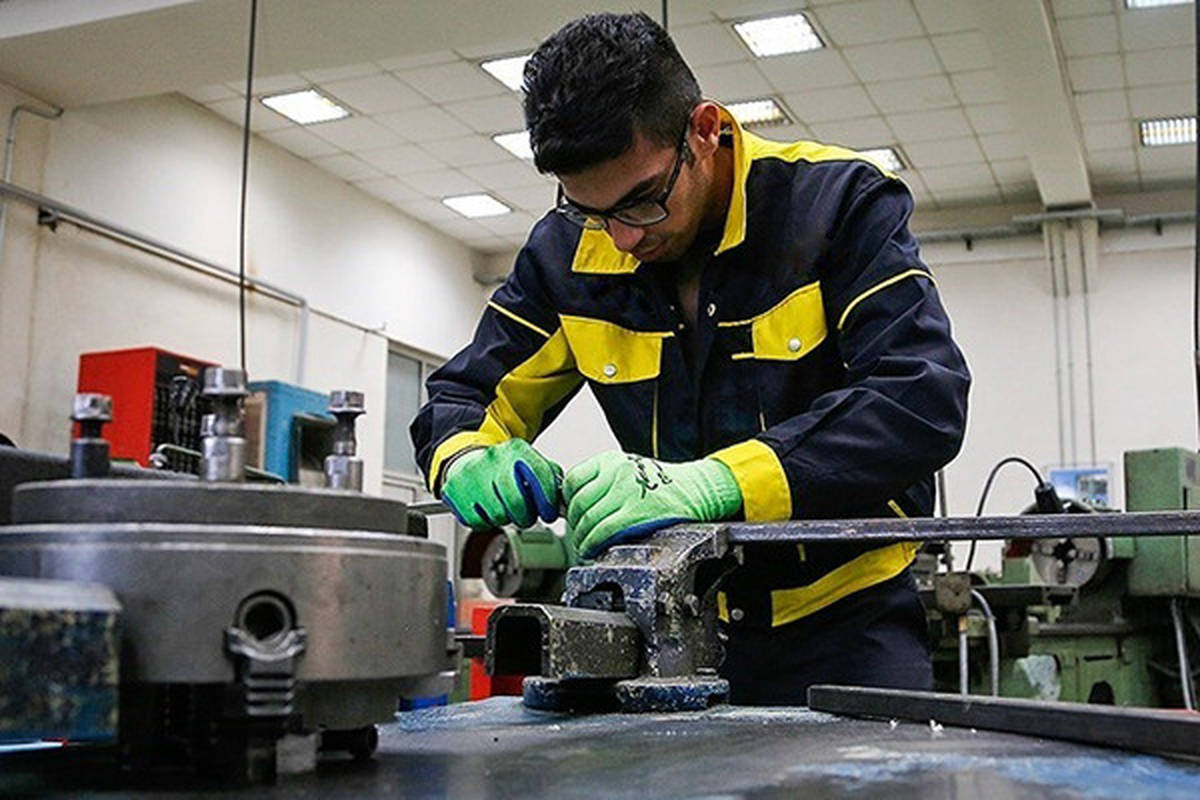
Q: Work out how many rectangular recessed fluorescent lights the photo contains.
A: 9